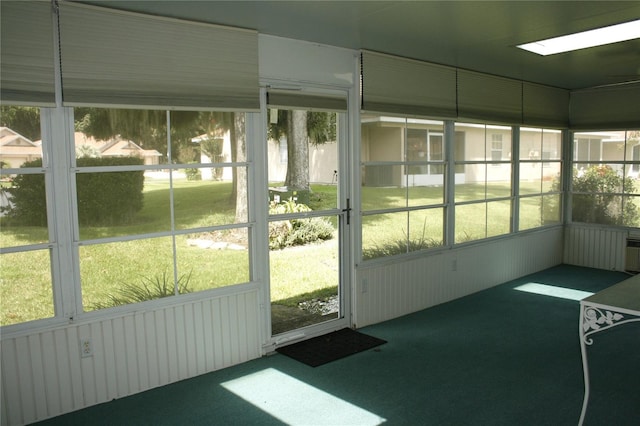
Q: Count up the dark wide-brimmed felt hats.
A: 0